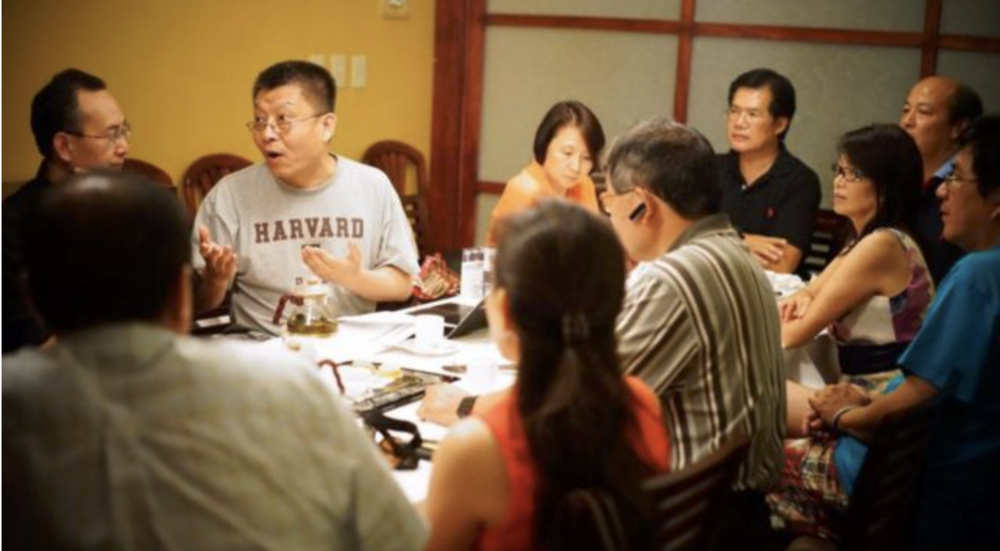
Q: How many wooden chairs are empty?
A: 3